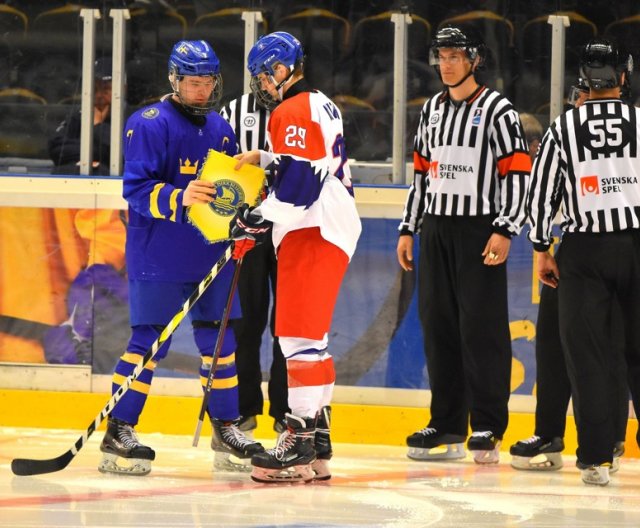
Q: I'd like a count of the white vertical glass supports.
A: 5